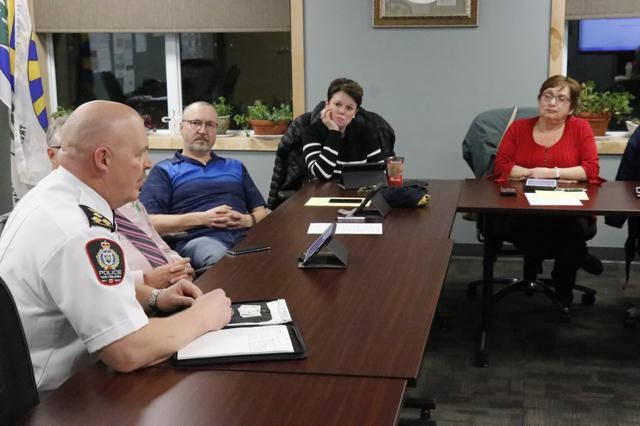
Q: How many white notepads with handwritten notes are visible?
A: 1